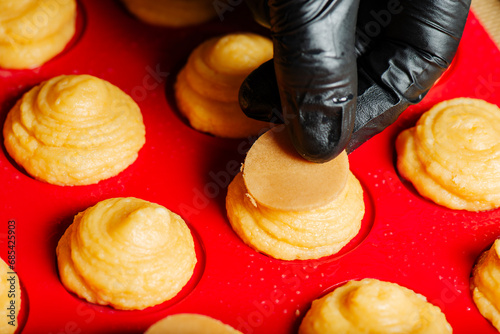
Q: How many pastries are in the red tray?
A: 11